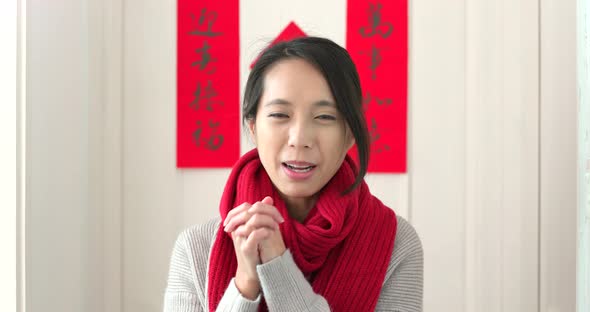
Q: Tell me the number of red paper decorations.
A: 3